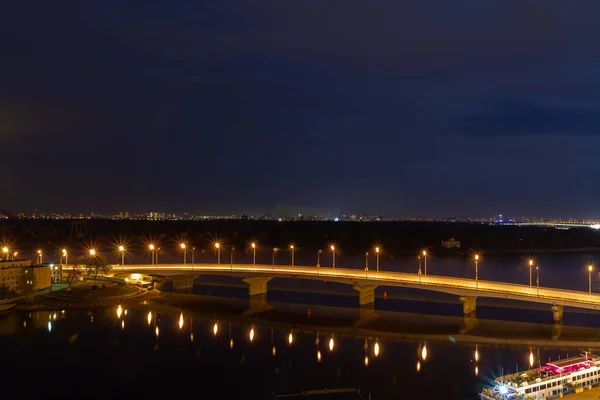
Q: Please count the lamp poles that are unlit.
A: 8